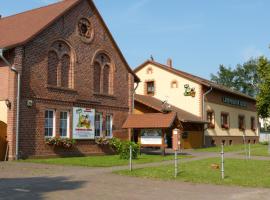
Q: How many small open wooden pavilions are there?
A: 1